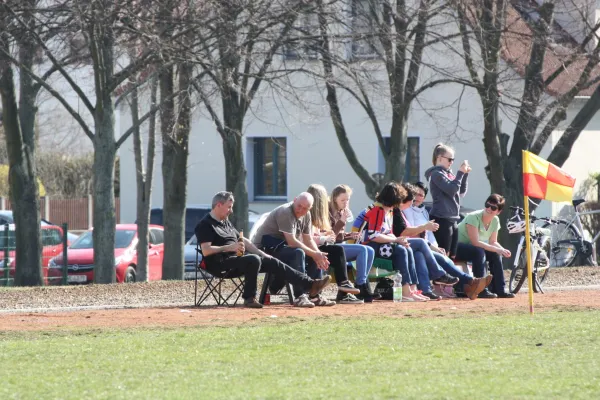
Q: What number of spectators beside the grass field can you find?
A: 9